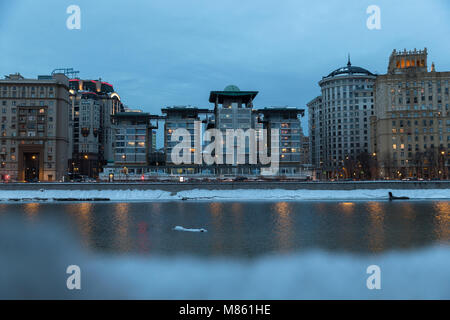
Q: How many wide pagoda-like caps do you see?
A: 4